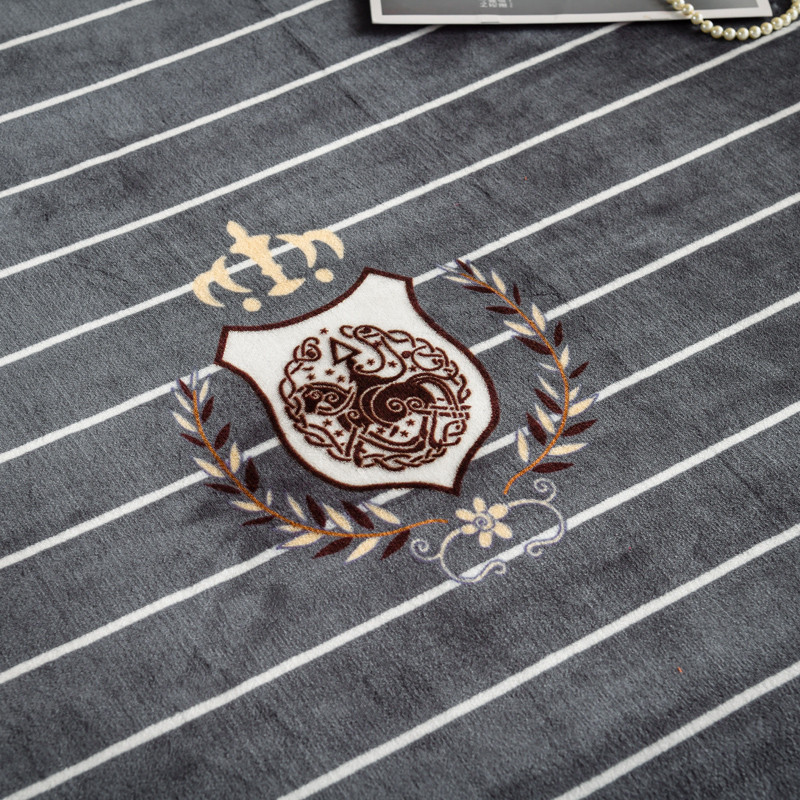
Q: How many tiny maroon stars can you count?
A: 13